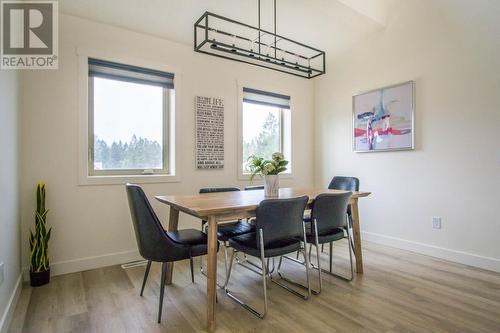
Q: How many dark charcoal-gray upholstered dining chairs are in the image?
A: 6